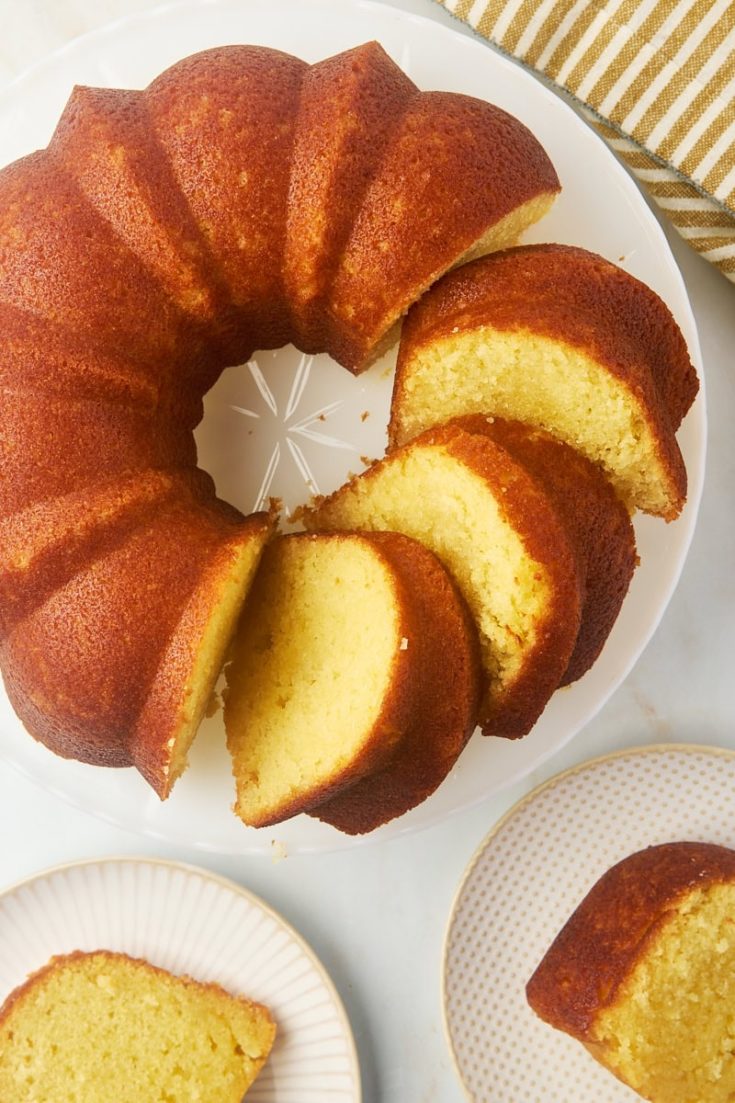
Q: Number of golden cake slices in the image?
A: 5